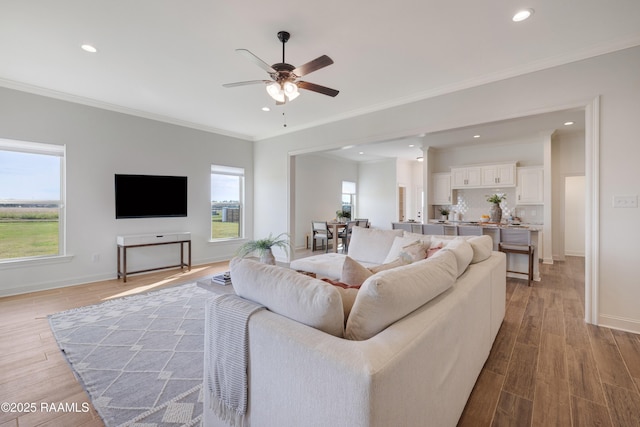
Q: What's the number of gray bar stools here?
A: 4